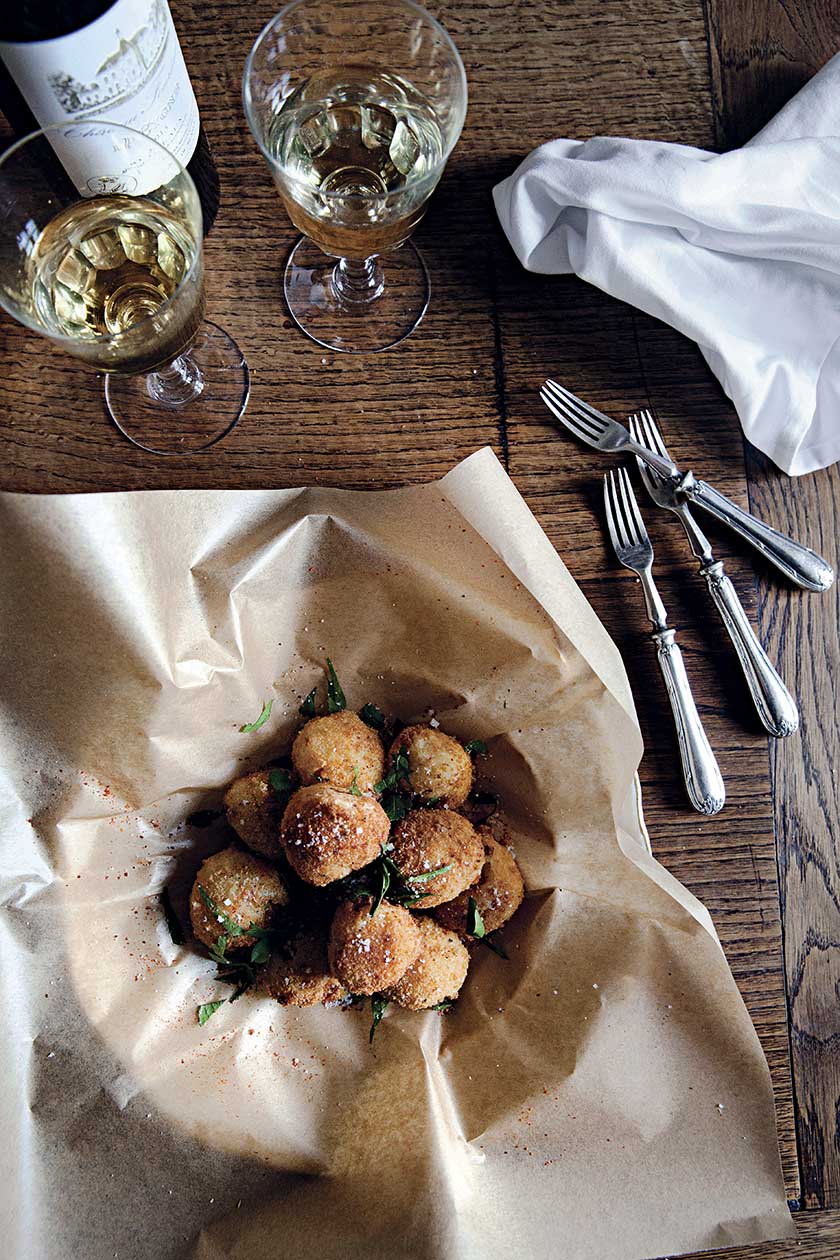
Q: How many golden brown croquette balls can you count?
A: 10